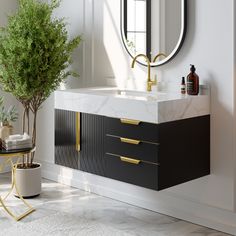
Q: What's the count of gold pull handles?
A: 4